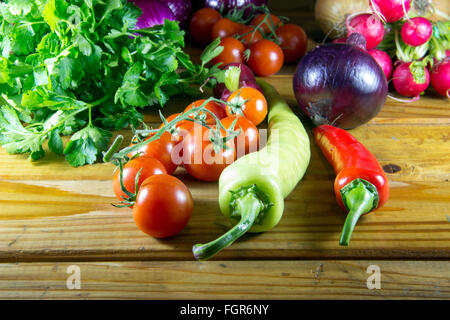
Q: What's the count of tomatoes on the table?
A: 15